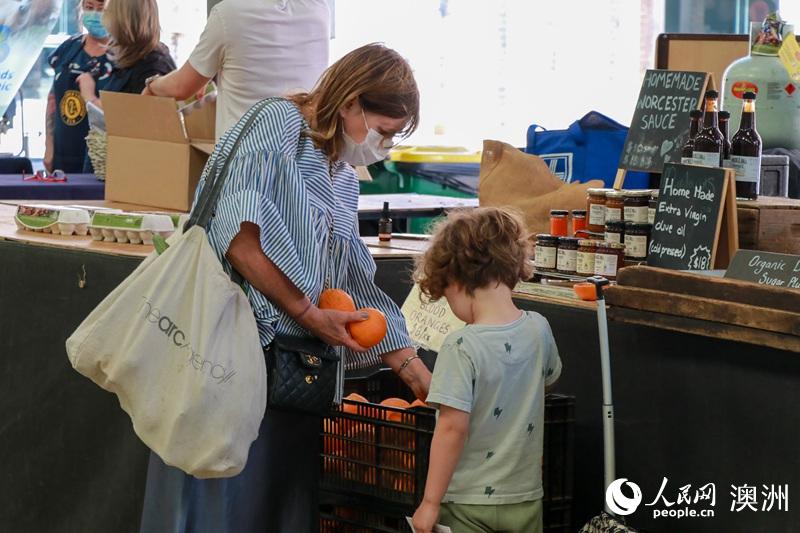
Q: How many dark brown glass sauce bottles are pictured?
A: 4